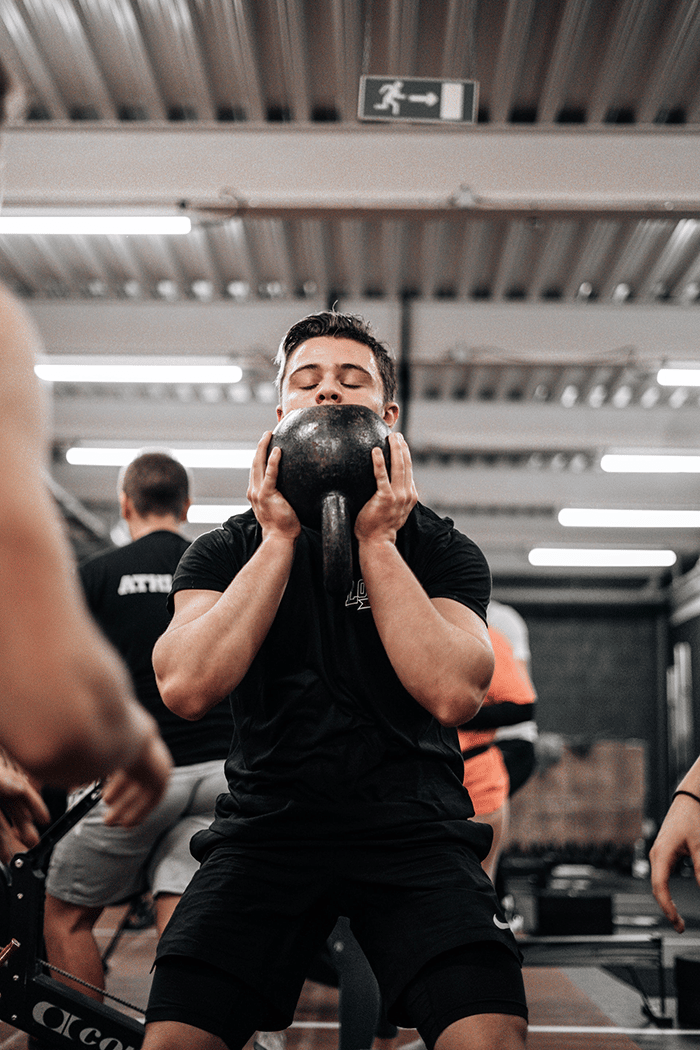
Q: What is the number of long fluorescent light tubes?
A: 8